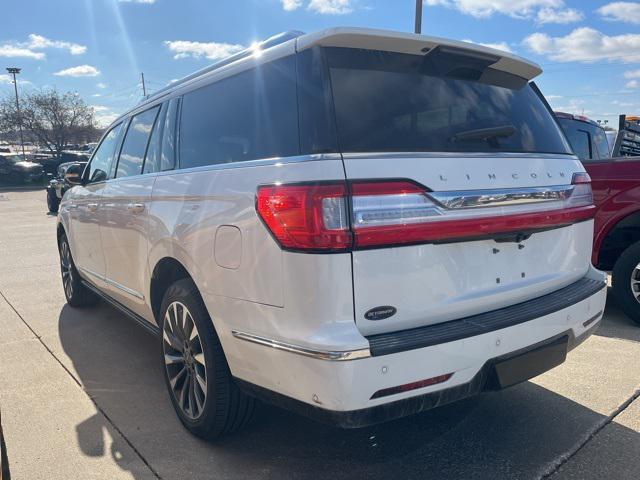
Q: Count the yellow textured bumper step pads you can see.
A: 0